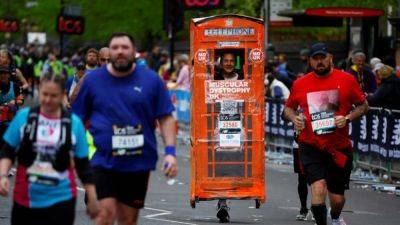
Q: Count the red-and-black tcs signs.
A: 3